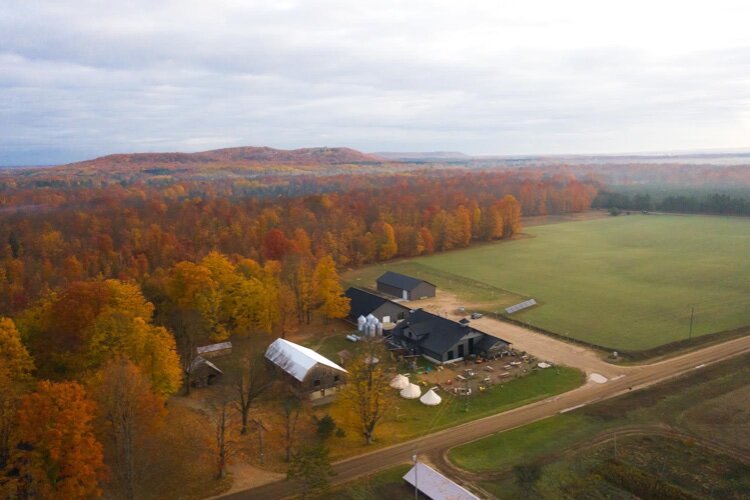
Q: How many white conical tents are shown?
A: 3